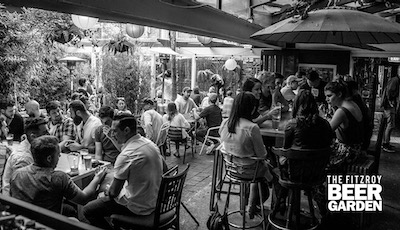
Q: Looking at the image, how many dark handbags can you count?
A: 1